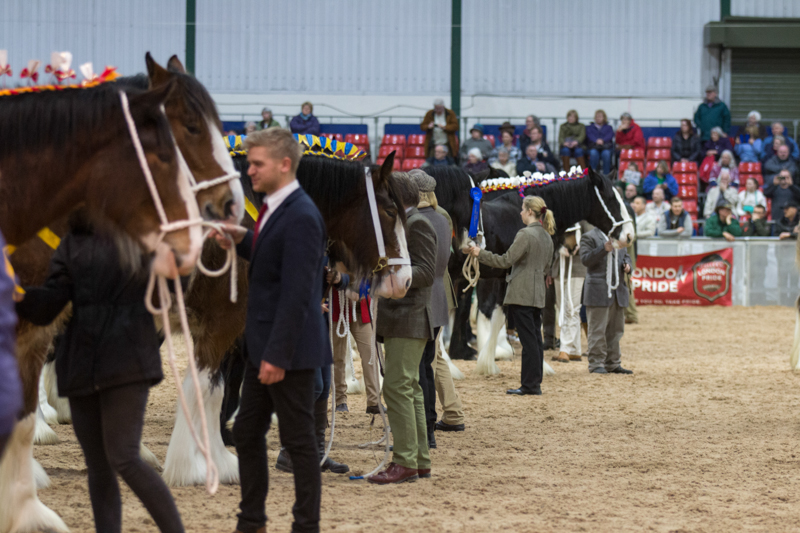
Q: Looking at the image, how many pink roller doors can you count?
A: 0